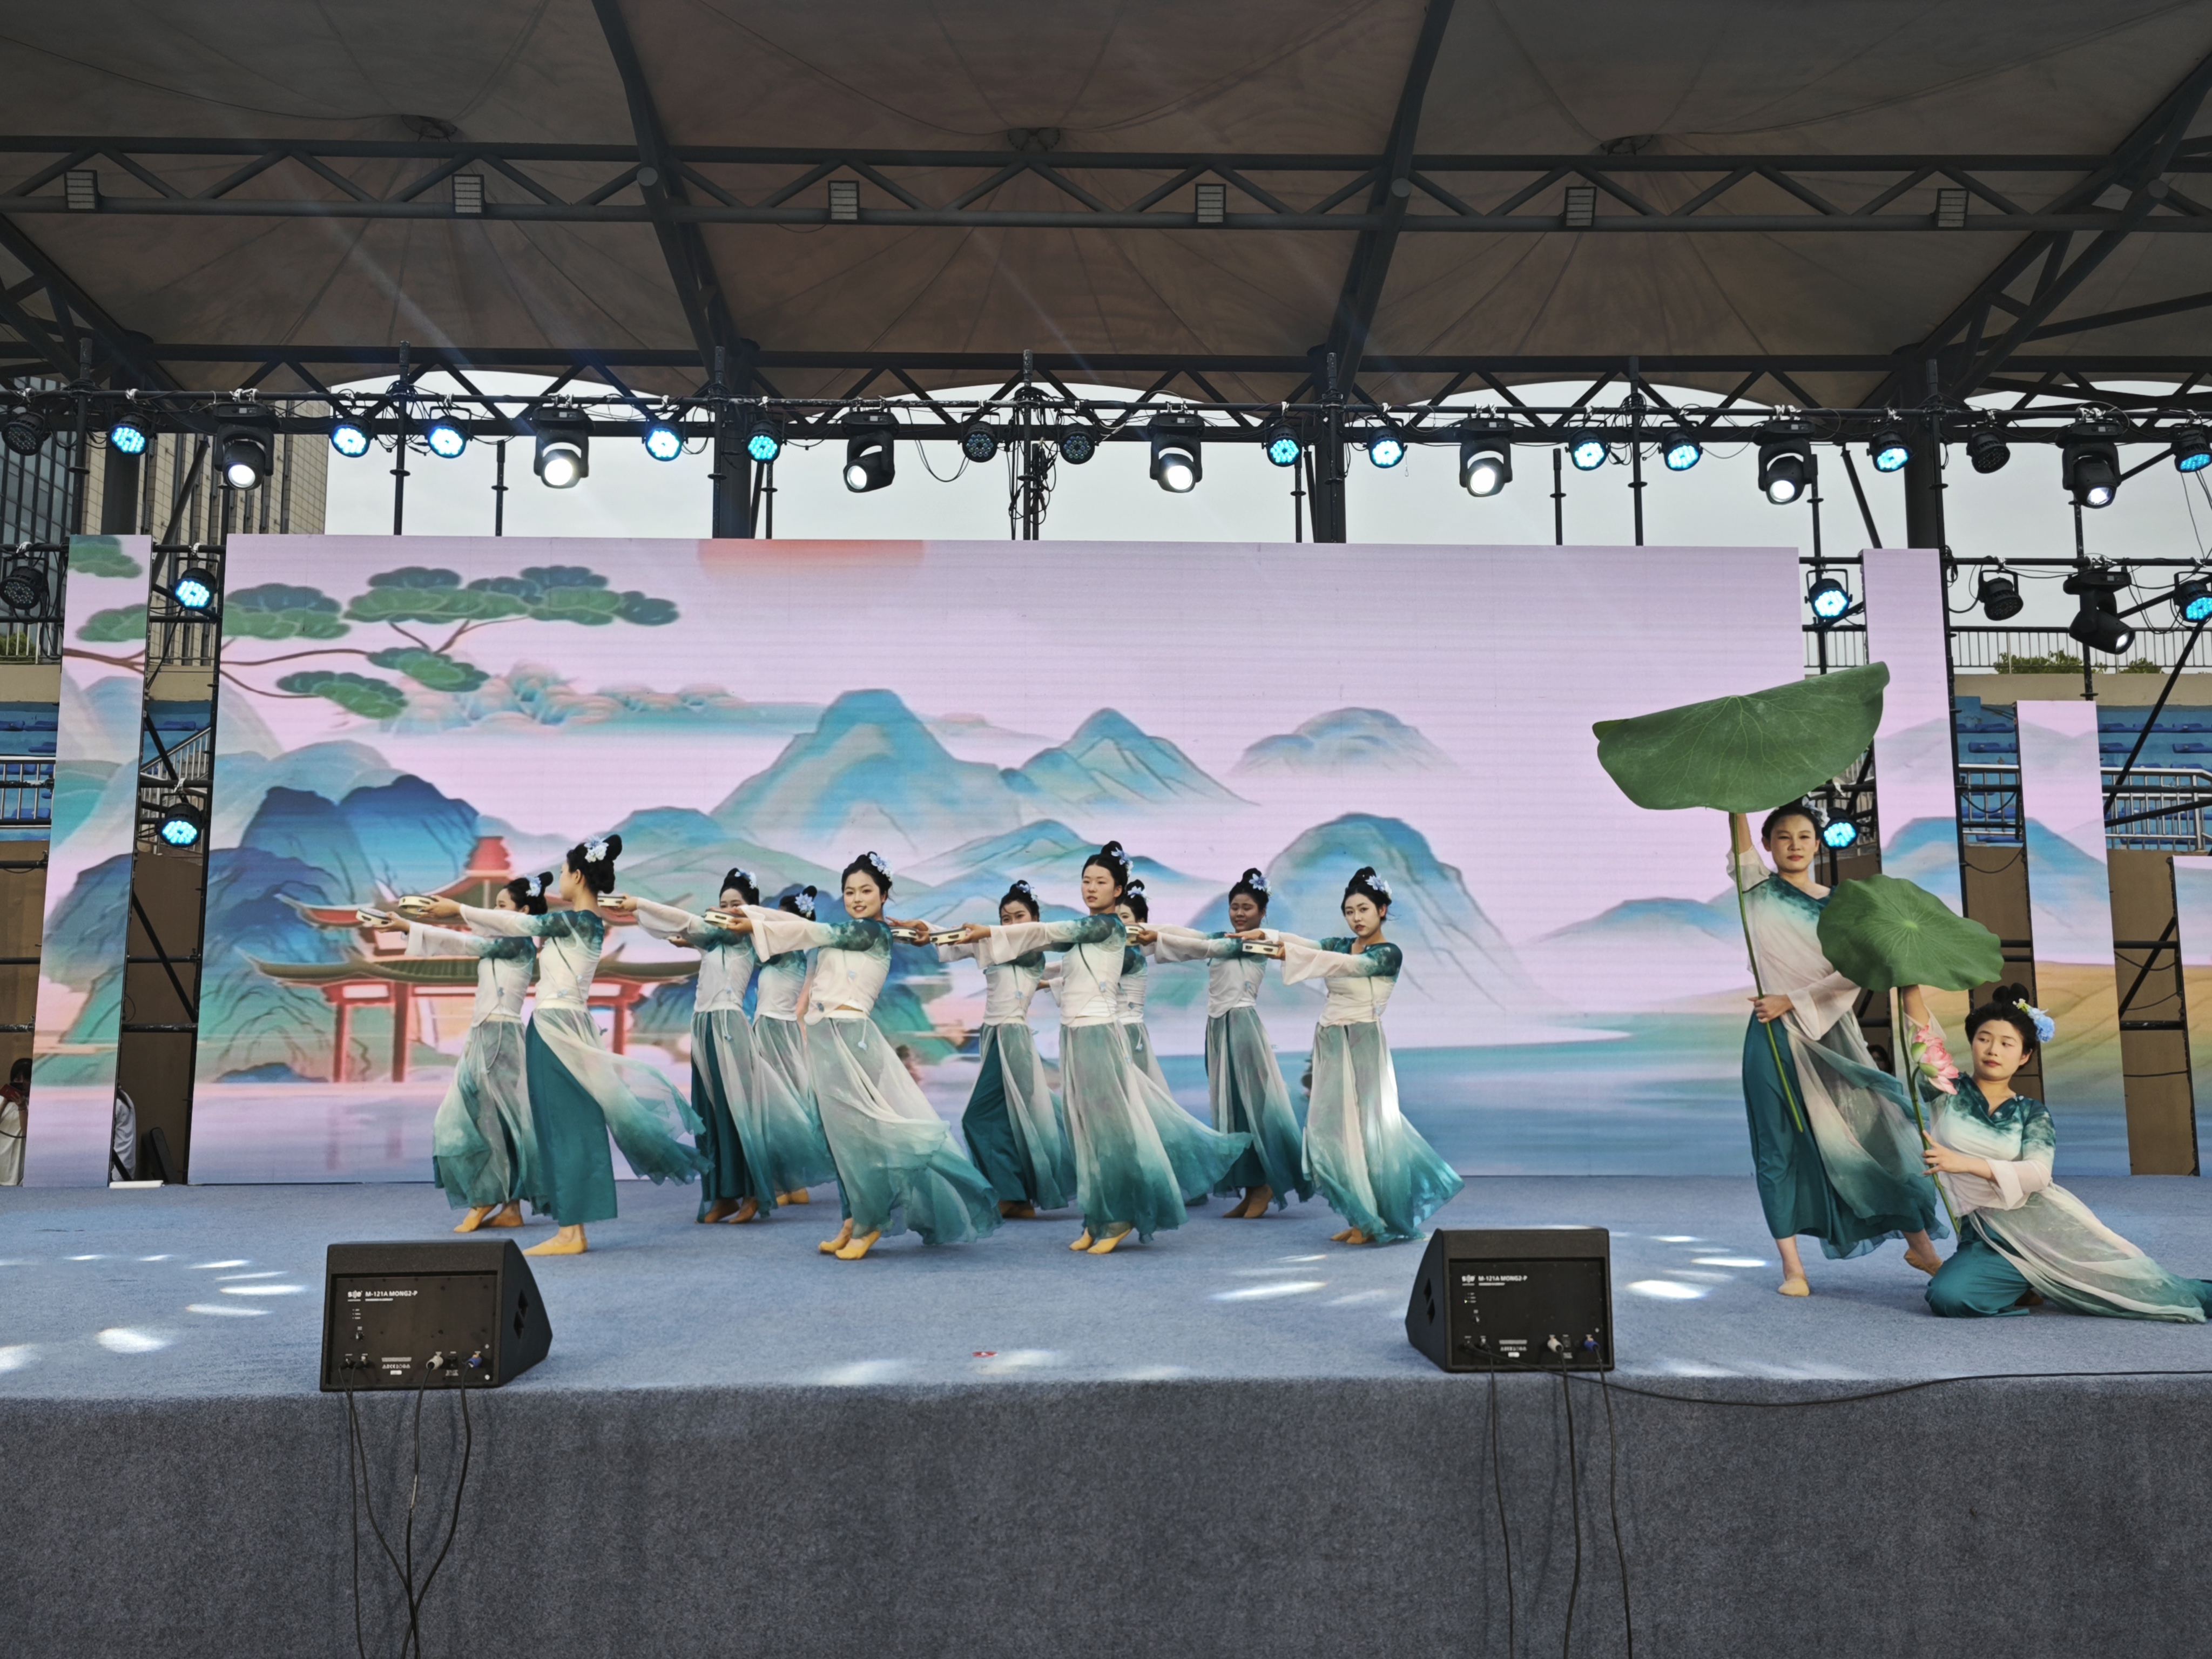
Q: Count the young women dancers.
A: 12